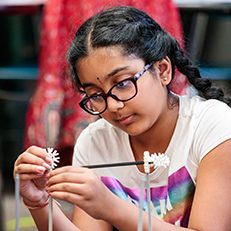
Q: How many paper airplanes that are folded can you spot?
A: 0